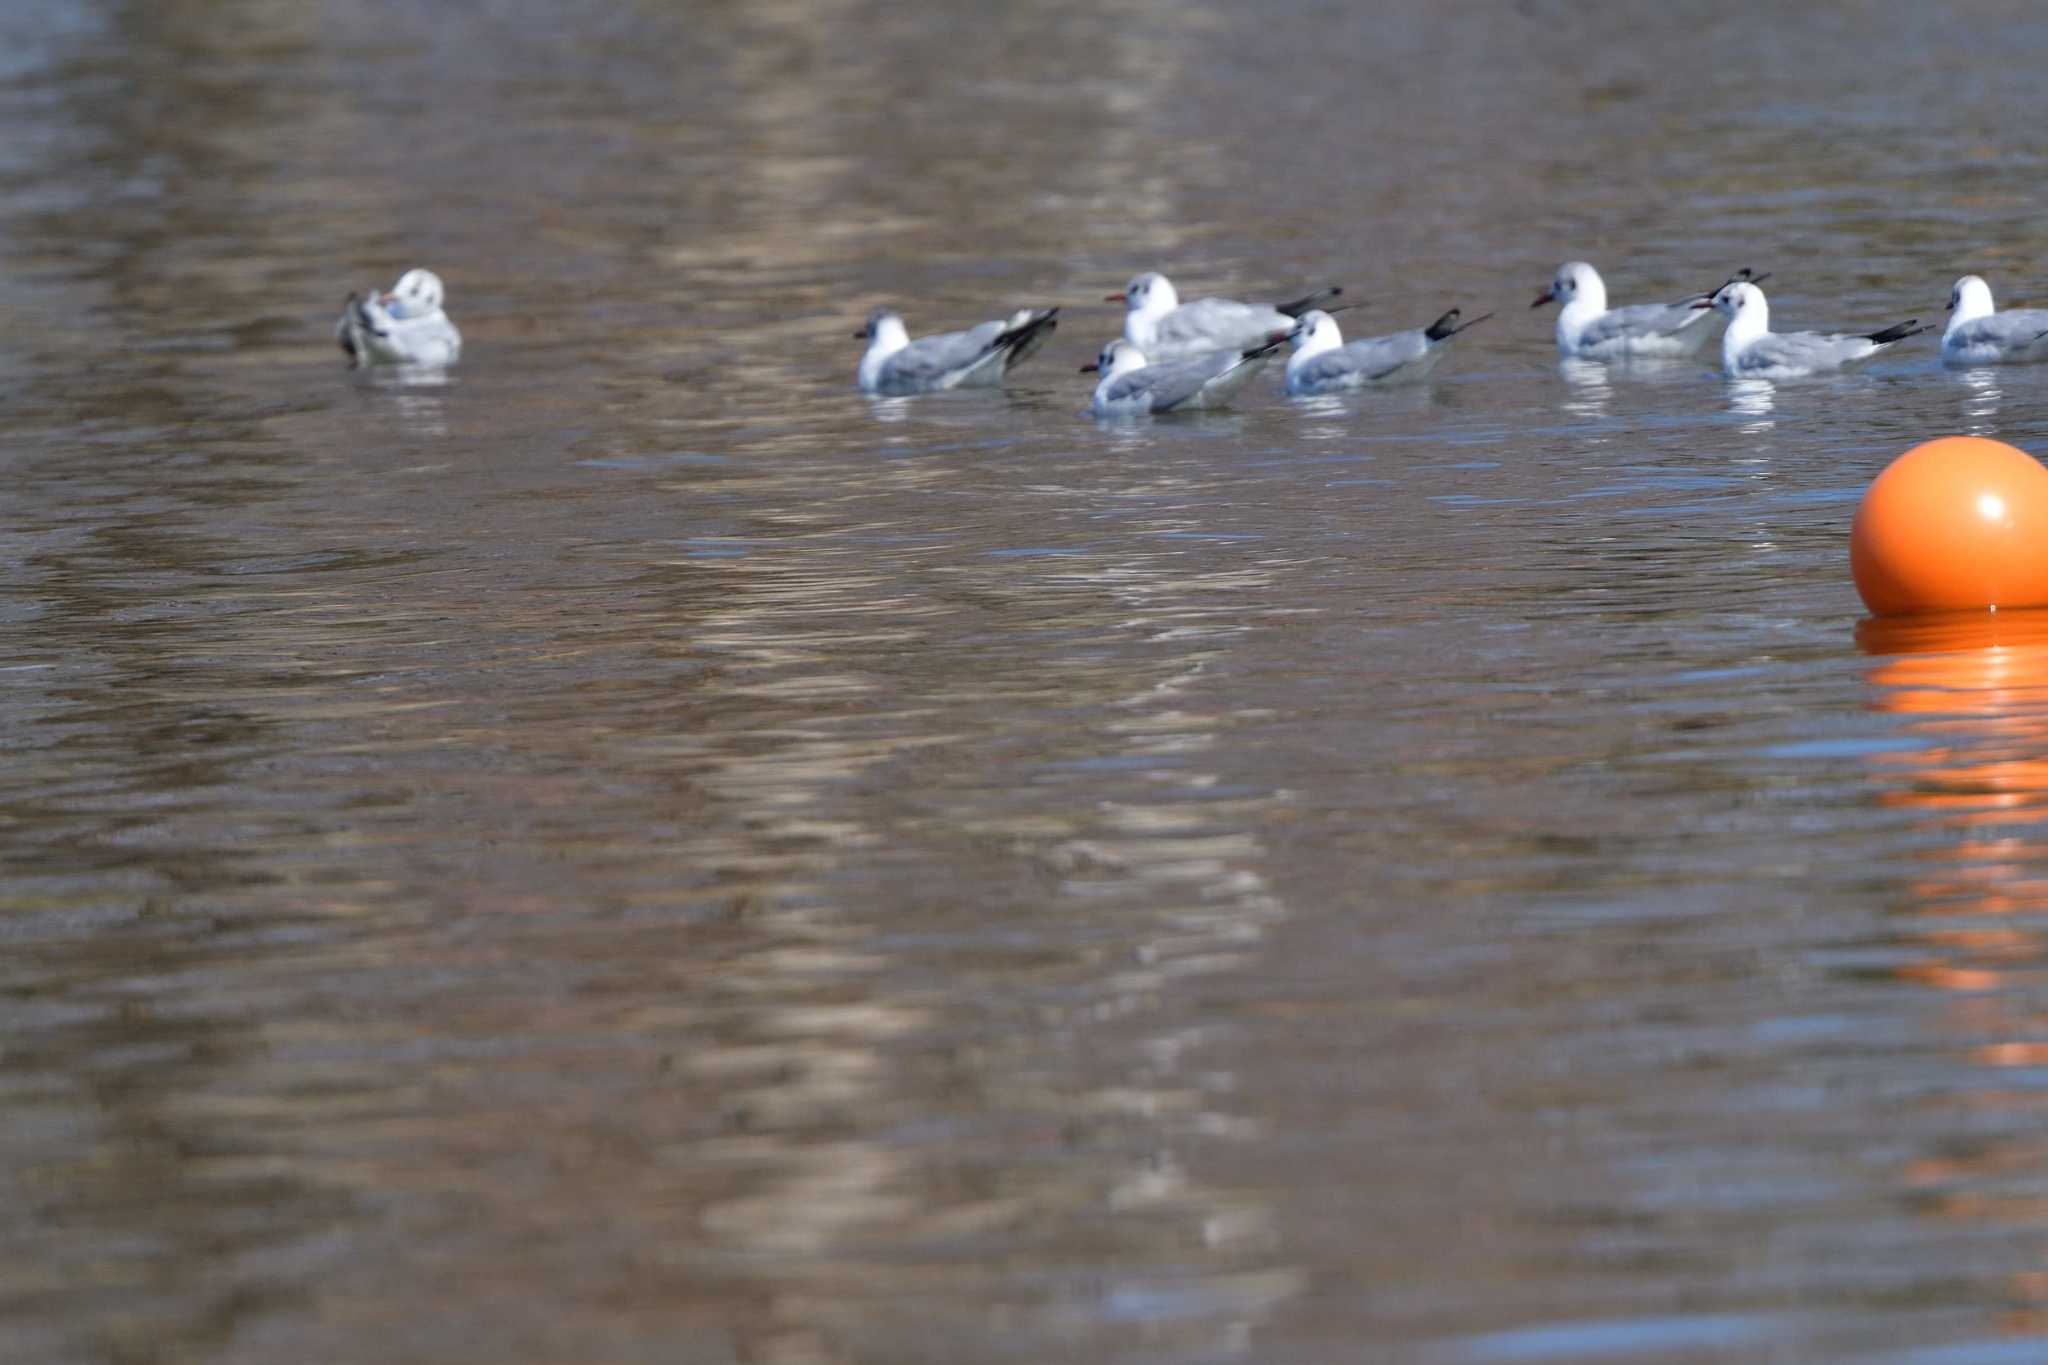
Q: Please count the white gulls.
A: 8